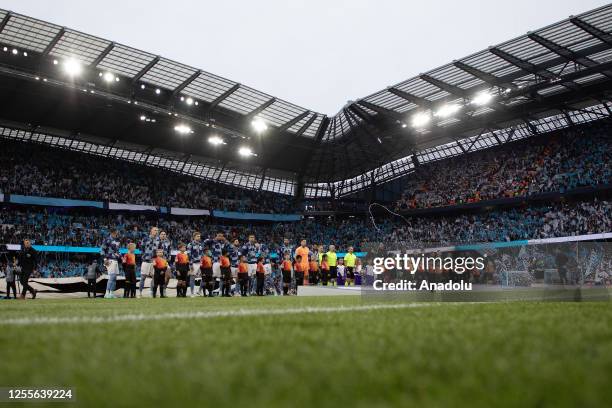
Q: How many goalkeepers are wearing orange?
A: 1